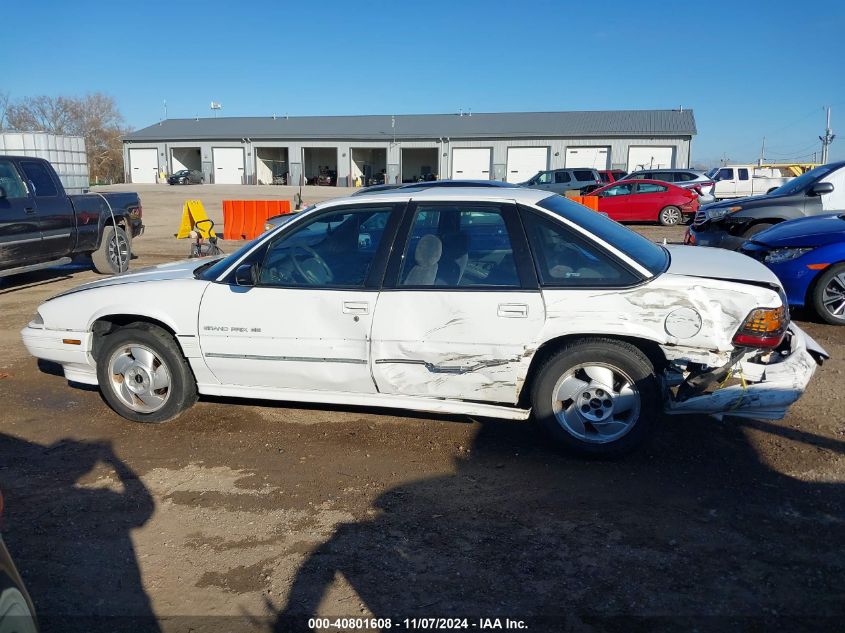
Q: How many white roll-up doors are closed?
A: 6